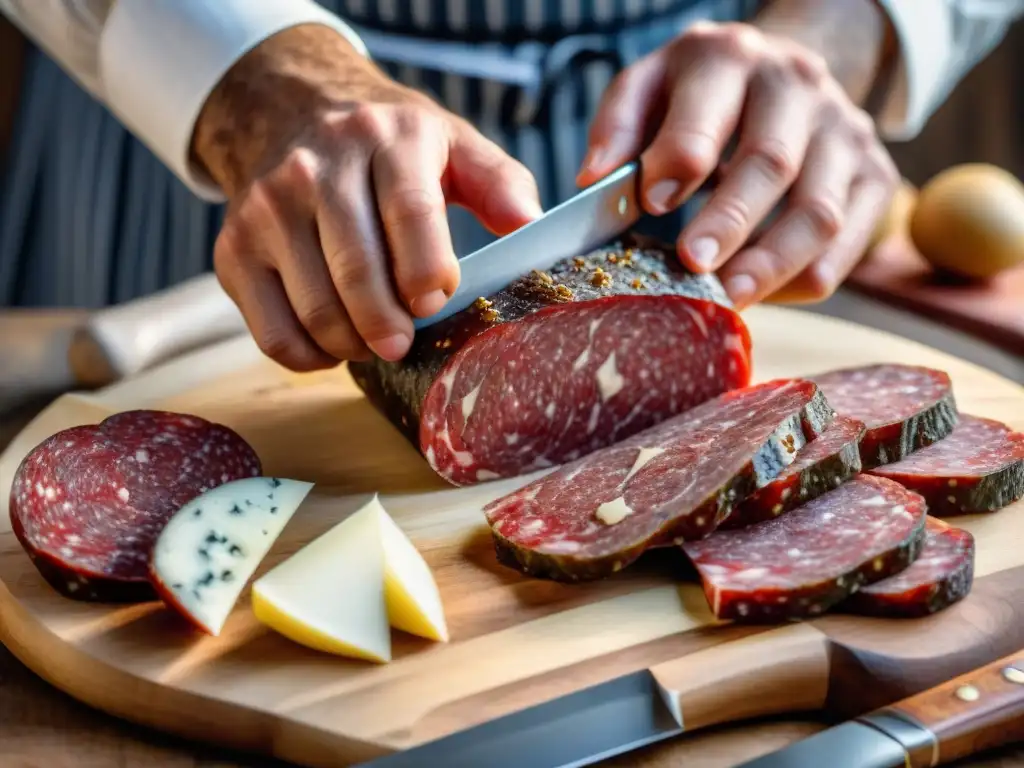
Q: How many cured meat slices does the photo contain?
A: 7